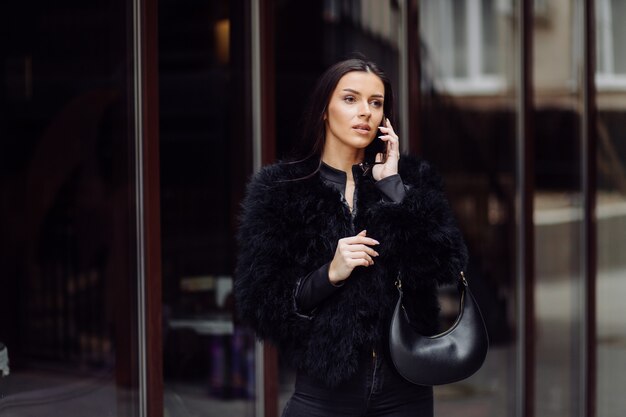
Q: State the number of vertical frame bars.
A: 5